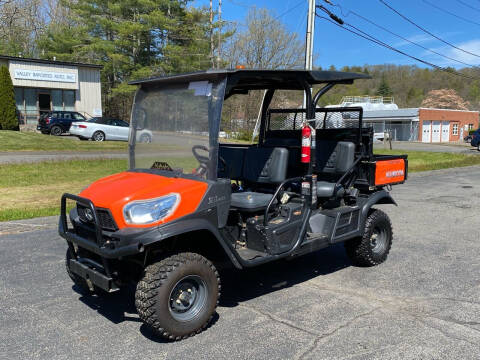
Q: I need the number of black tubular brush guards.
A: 1